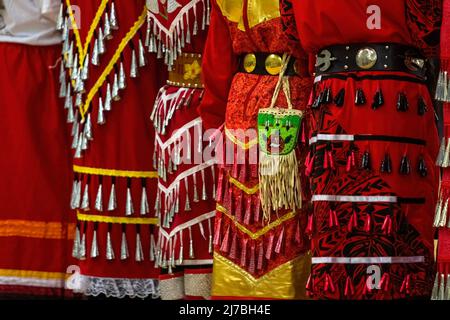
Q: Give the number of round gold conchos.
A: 2